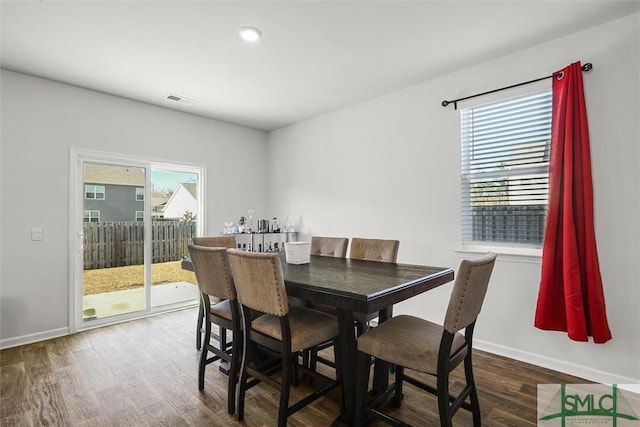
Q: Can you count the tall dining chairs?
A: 6